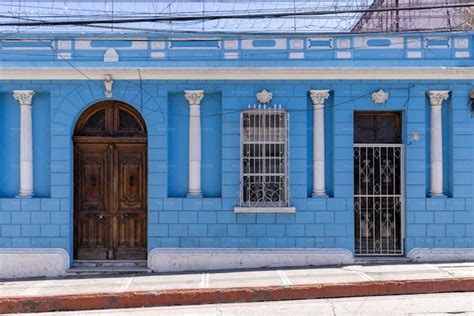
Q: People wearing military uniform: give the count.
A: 0